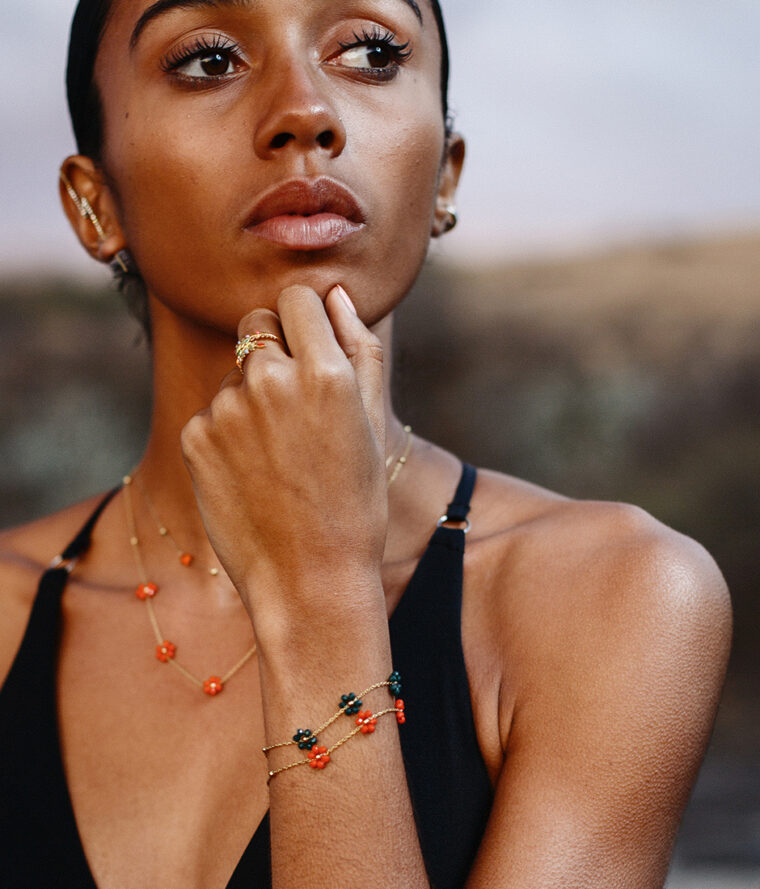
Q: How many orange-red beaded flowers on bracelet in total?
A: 3